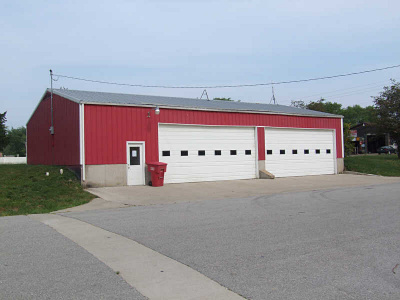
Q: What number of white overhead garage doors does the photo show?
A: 2